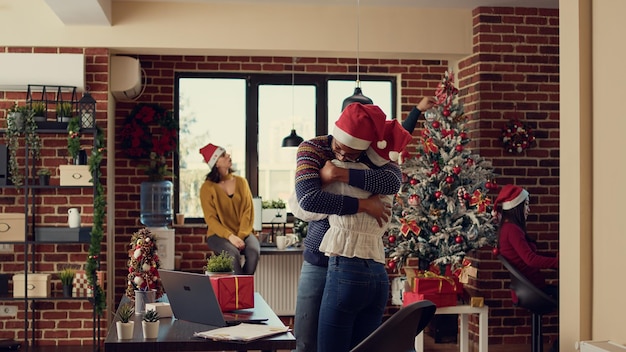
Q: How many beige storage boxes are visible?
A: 3